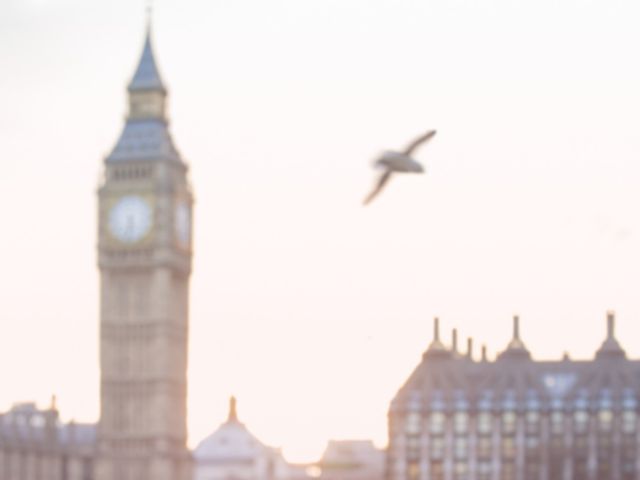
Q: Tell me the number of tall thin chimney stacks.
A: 6